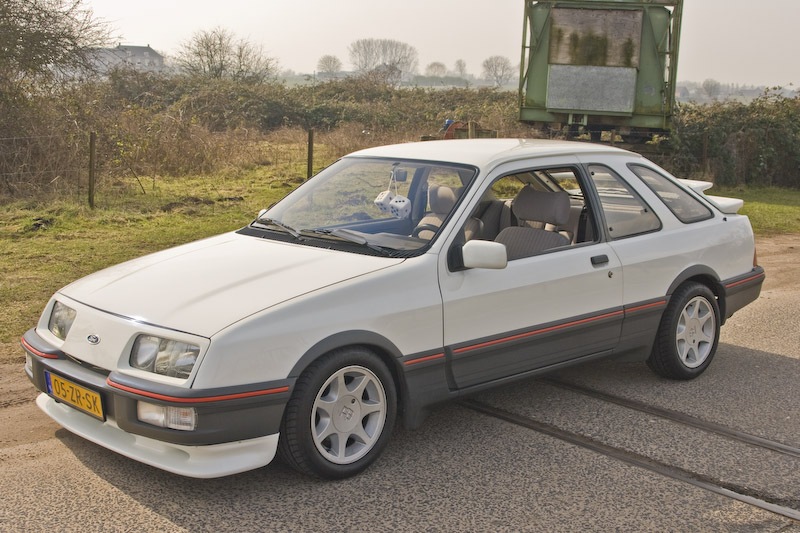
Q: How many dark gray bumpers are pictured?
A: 2